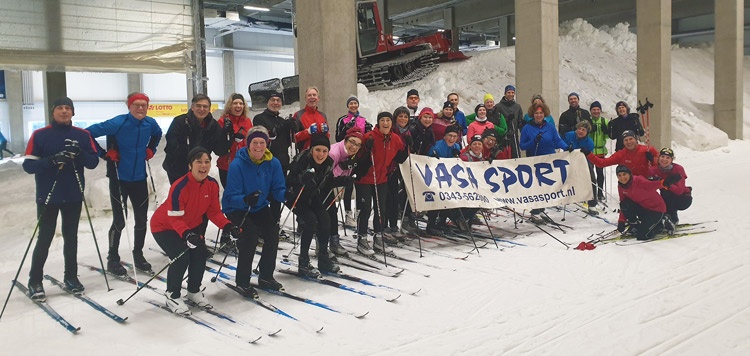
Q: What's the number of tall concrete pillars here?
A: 4